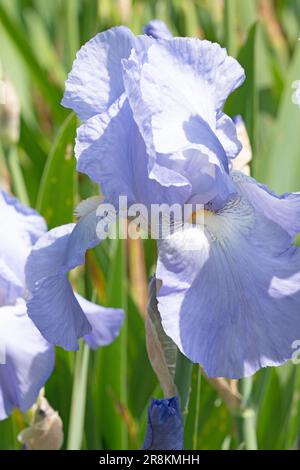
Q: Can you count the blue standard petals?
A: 3